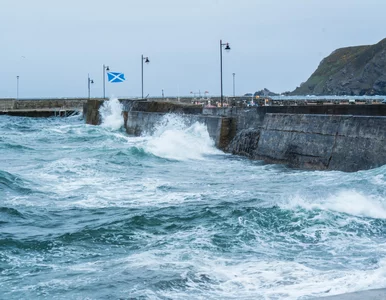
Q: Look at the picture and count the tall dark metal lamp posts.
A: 4